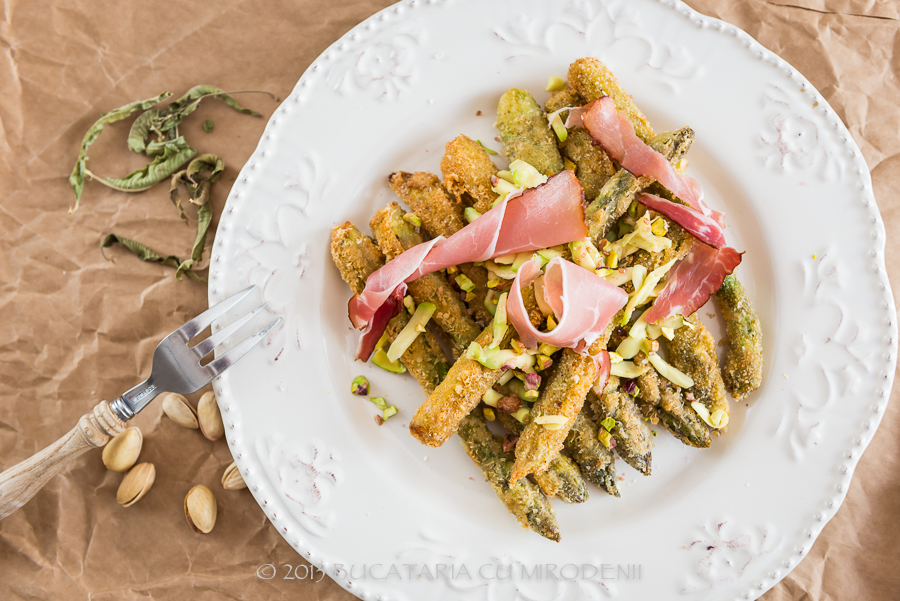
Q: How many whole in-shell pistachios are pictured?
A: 6